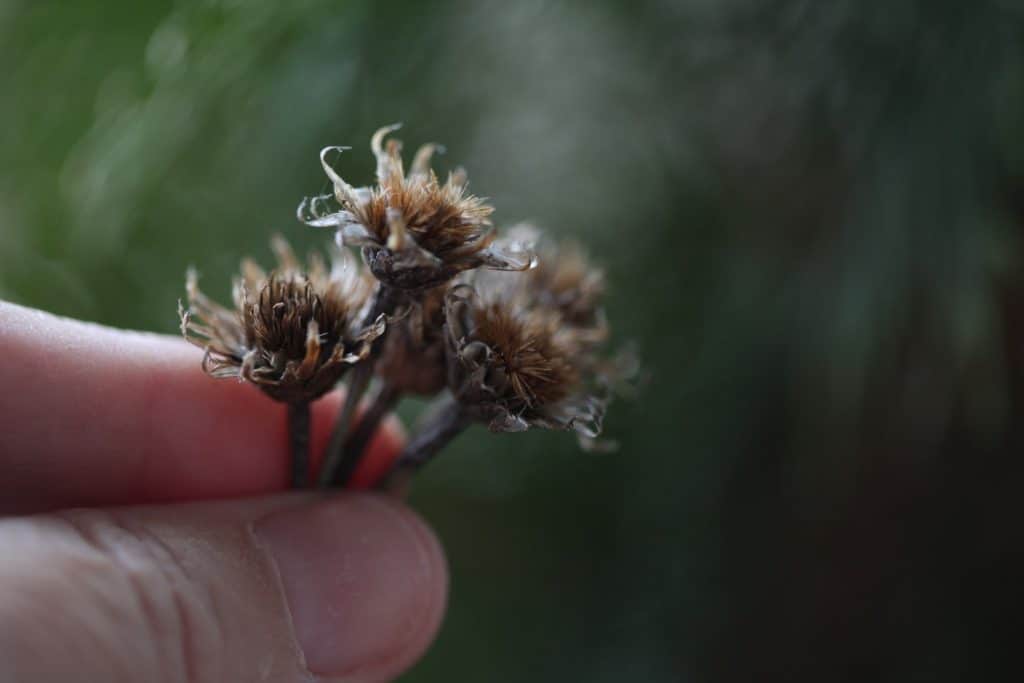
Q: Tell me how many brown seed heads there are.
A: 5